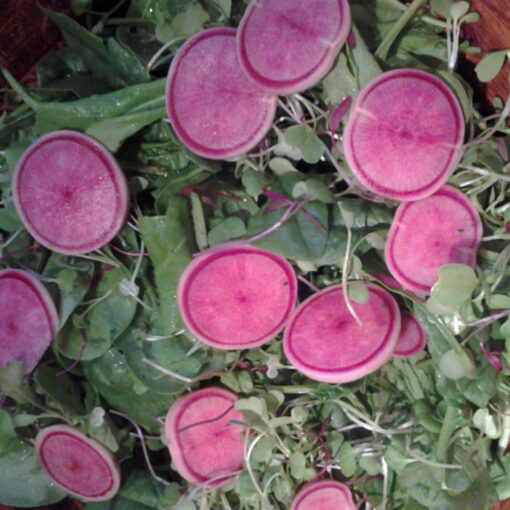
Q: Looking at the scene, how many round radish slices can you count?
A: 12